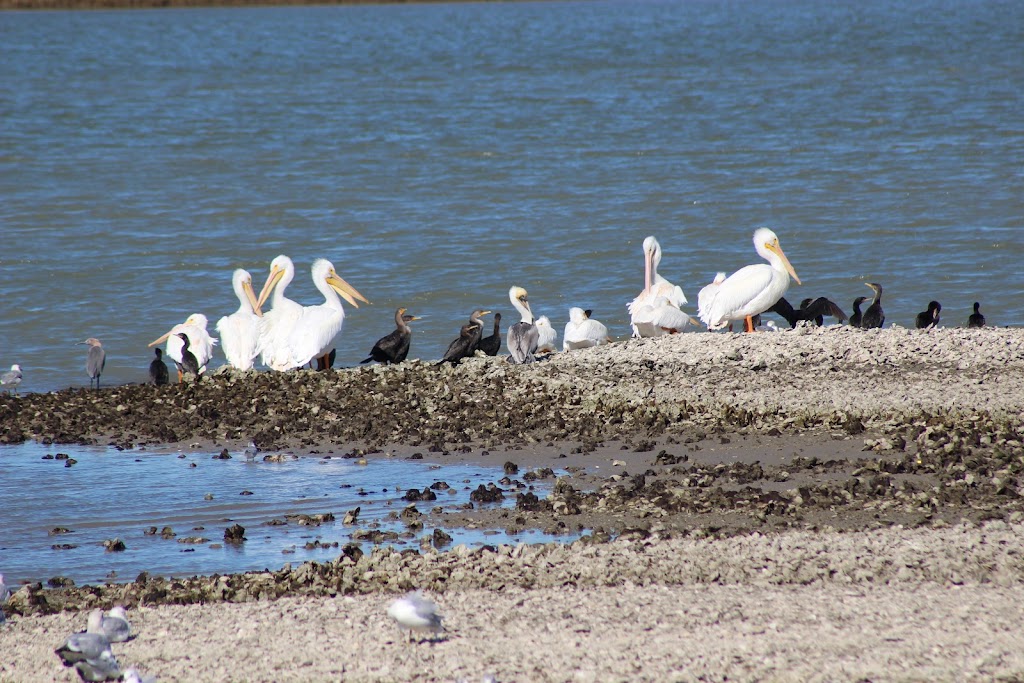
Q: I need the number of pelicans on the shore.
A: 11